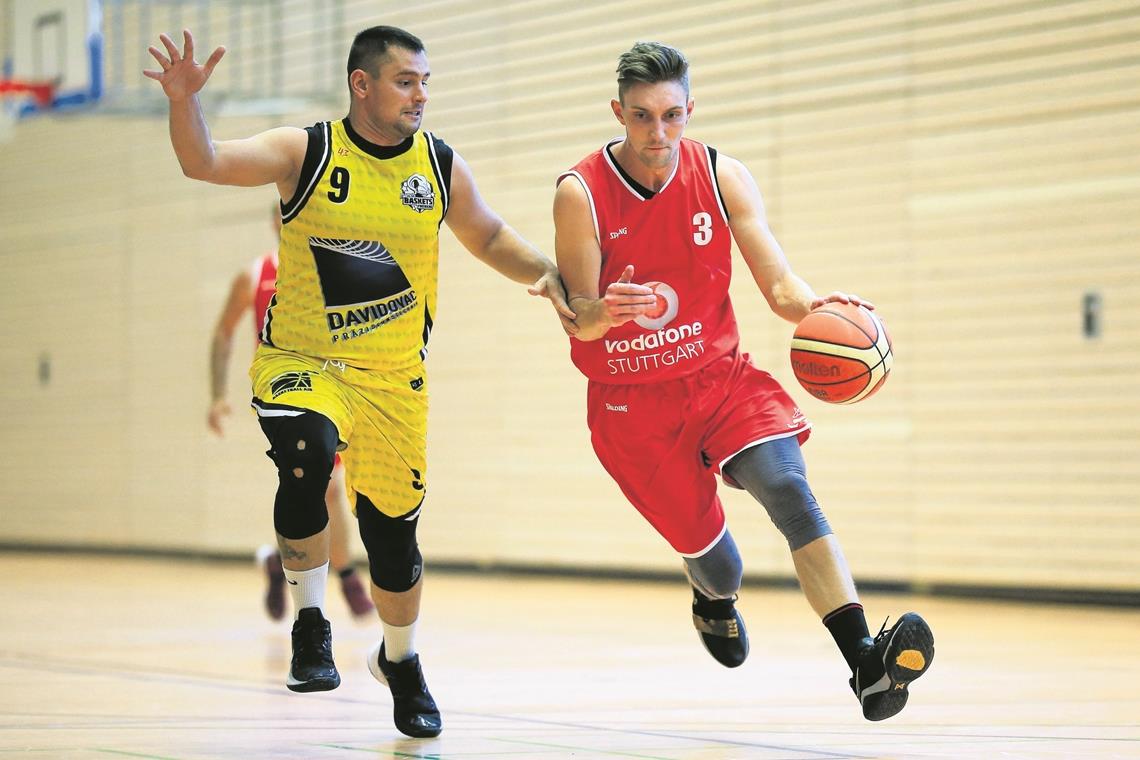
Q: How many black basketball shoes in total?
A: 4